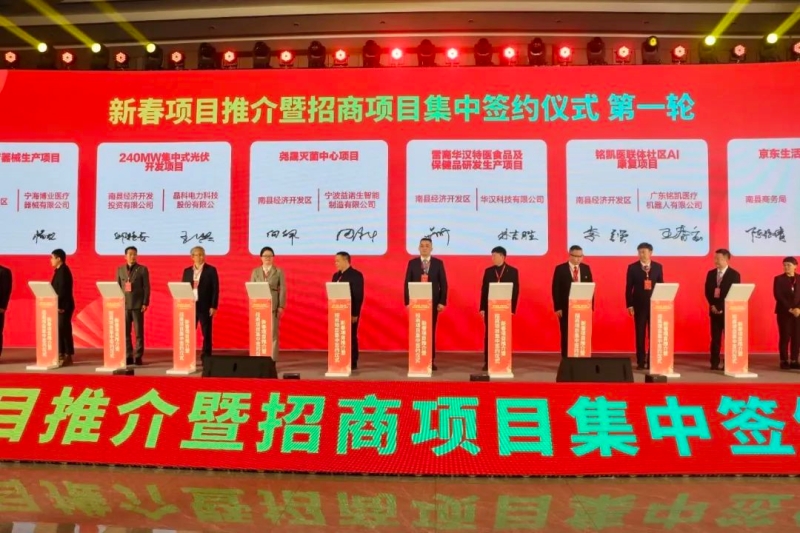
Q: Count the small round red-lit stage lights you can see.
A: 15